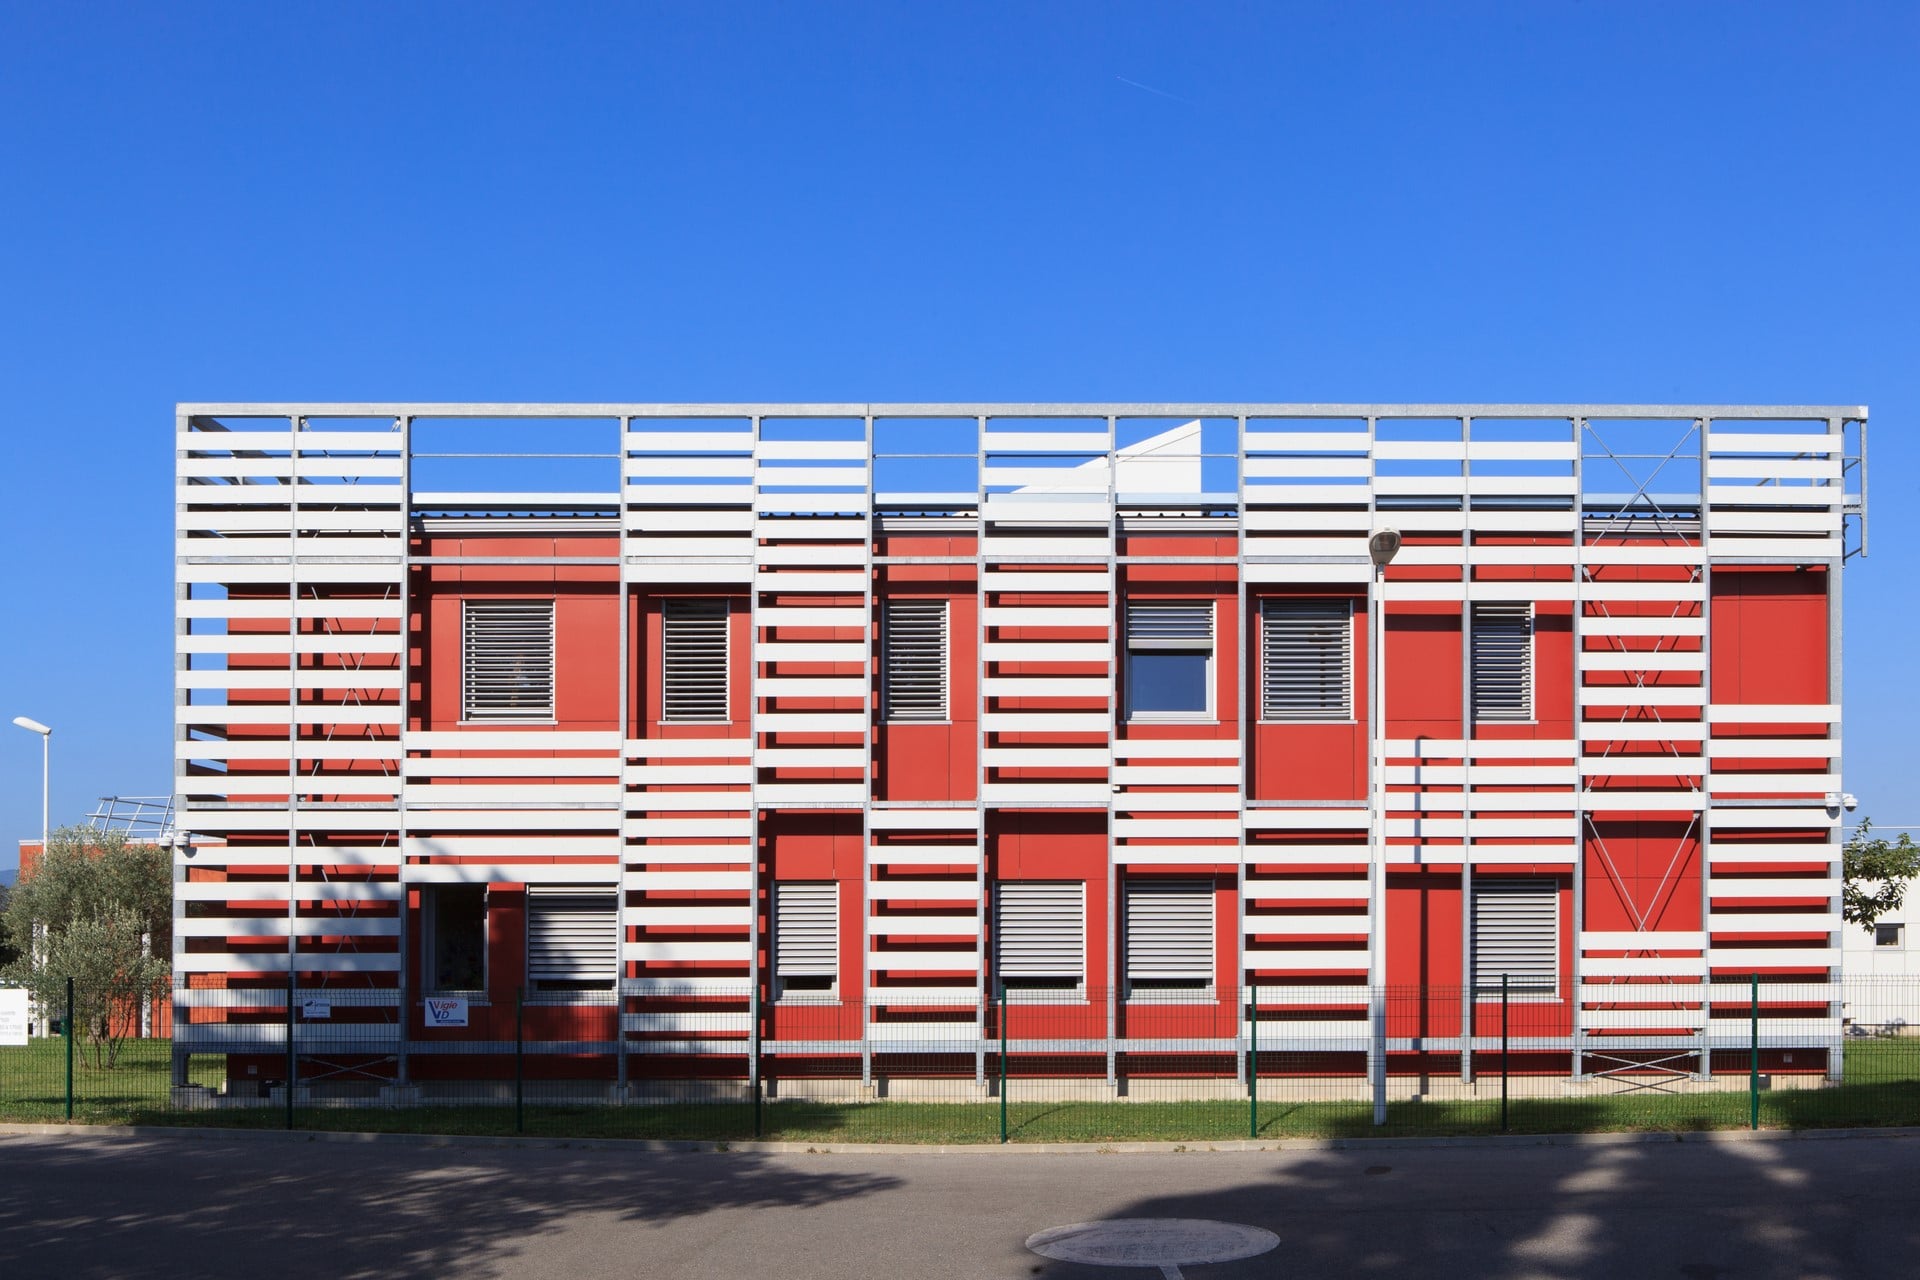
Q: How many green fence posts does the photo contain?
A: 8